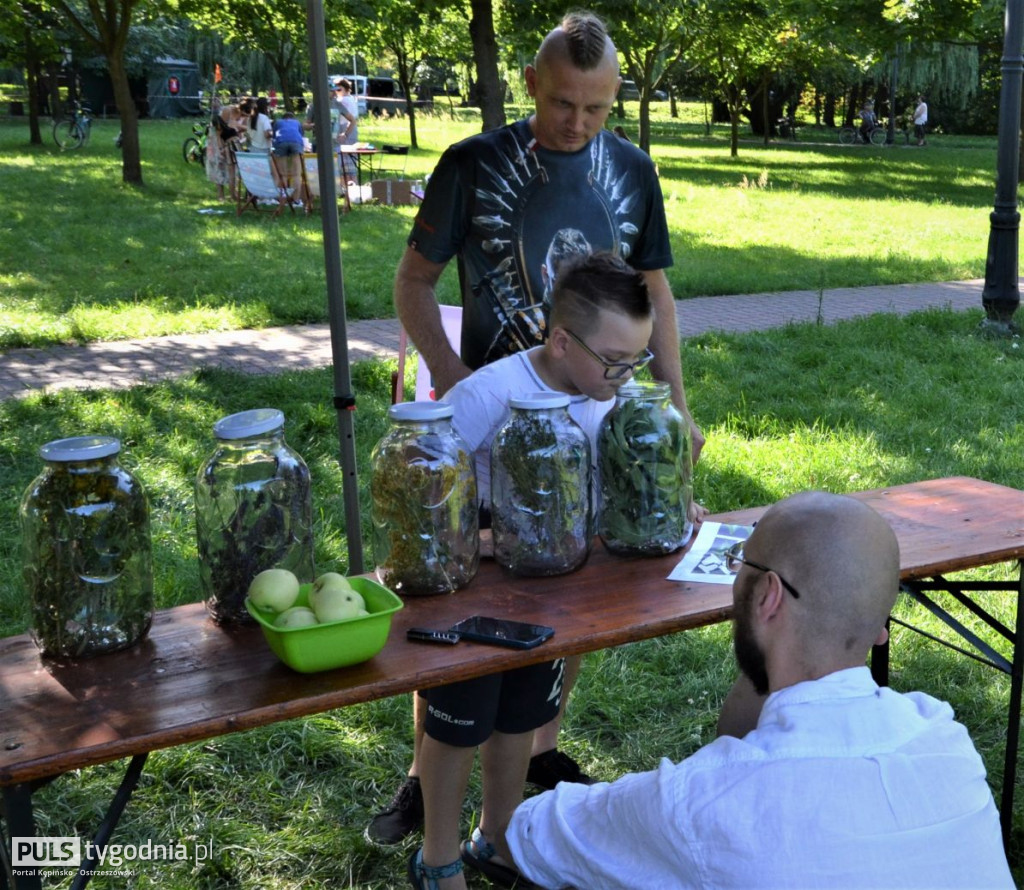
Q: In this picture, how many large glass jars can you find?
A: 5